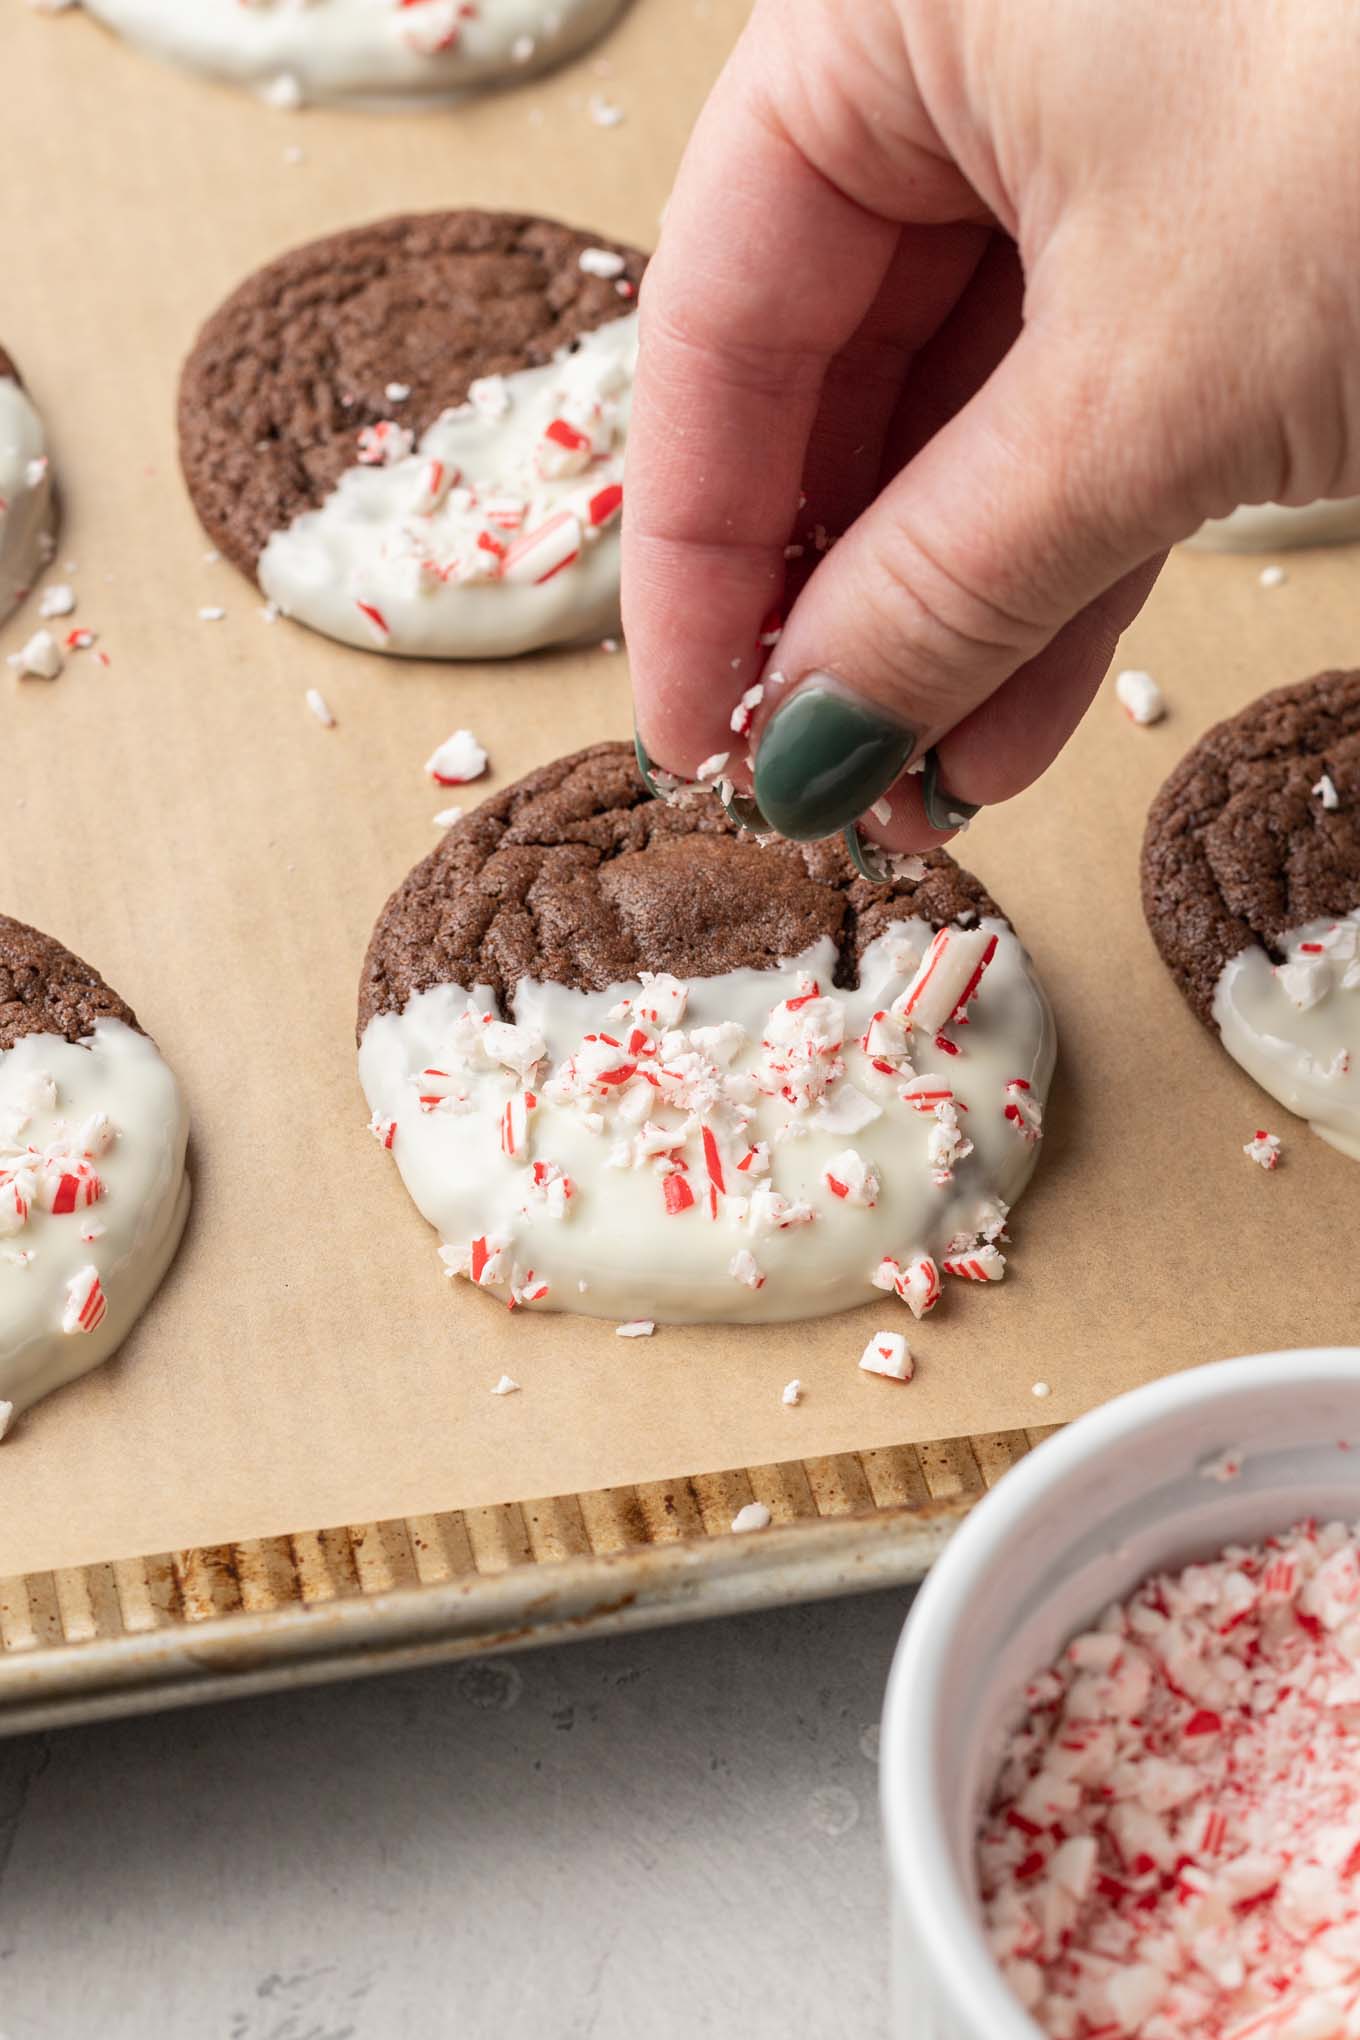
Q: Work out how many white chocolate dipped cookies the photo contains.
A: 7